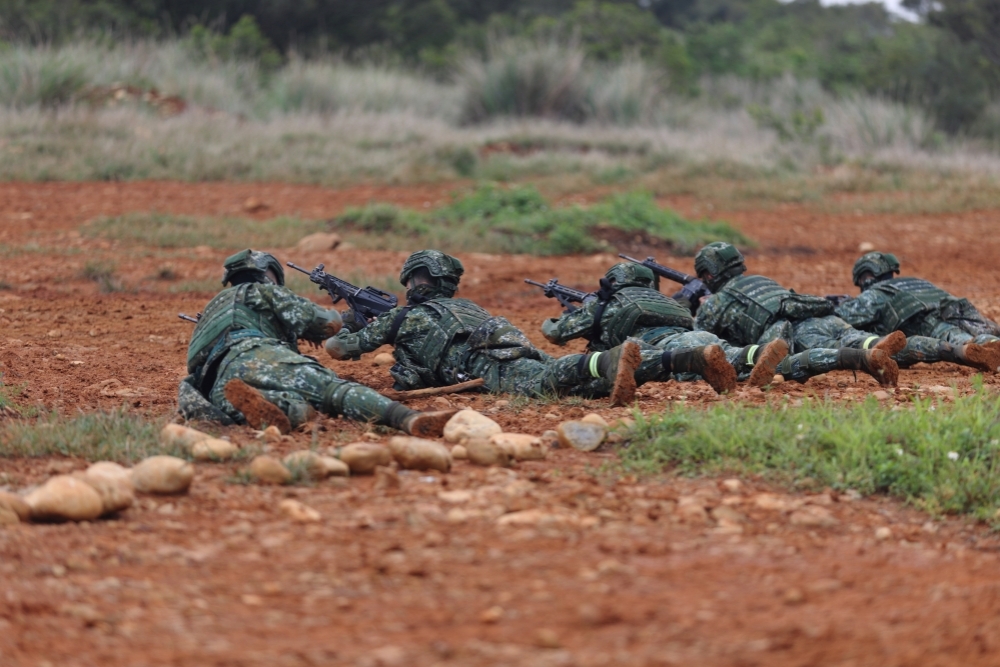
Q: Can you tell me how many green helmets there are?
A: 5